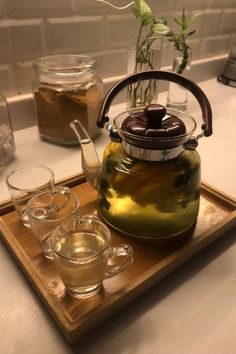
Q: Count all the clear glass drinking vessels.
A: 3